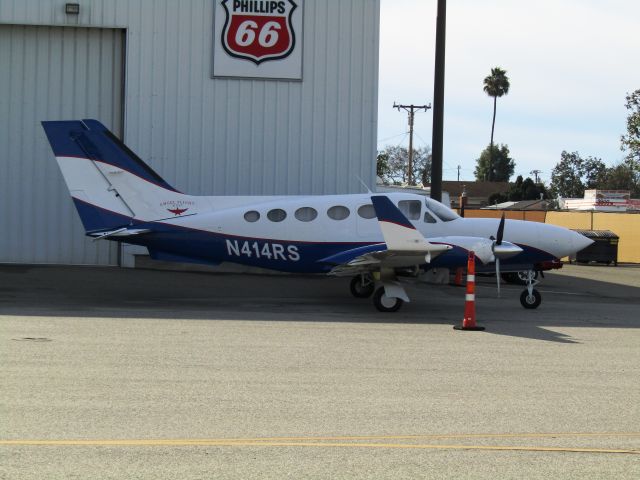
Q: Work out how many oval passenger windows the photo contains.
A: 5